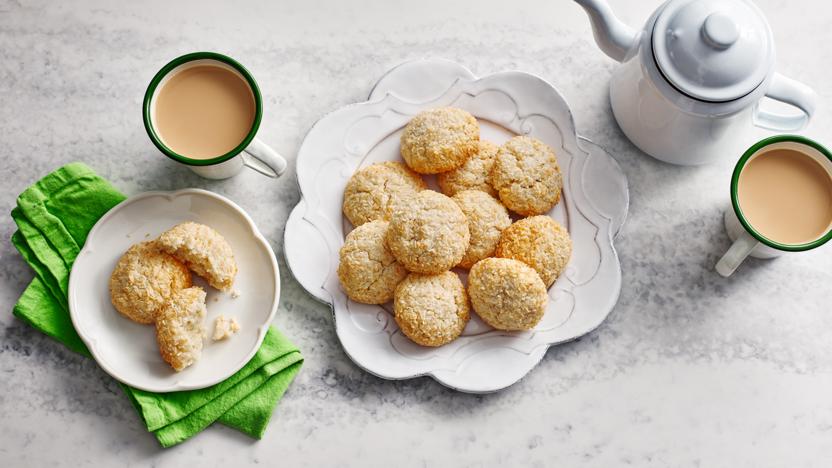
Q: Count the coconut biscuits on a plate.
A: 12